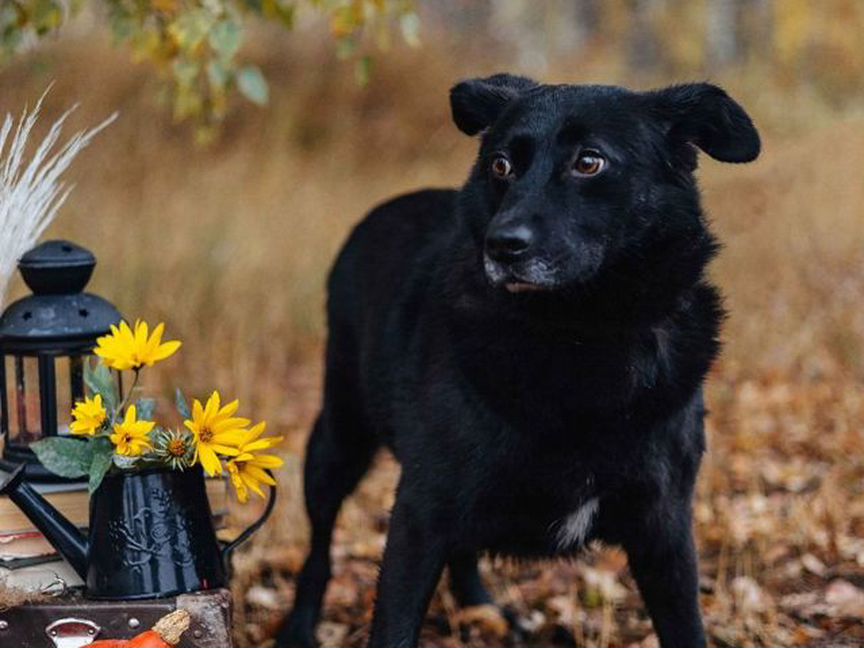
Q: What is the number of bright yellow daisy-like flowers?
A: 5